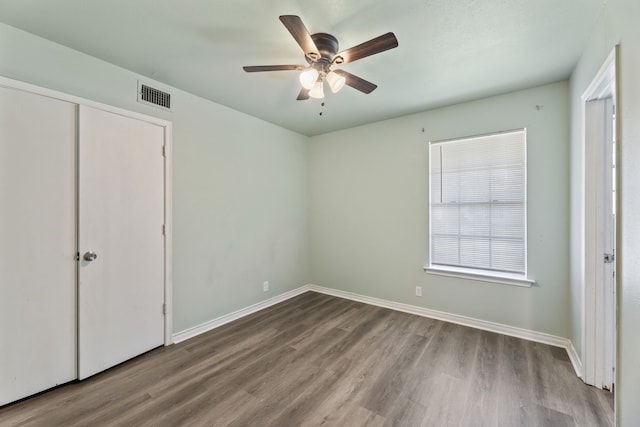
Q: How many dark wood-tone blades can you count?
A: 5